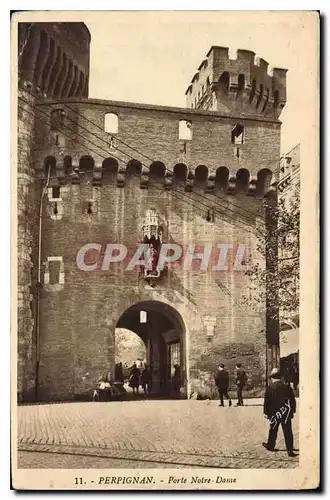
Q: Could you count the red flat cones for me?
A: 0